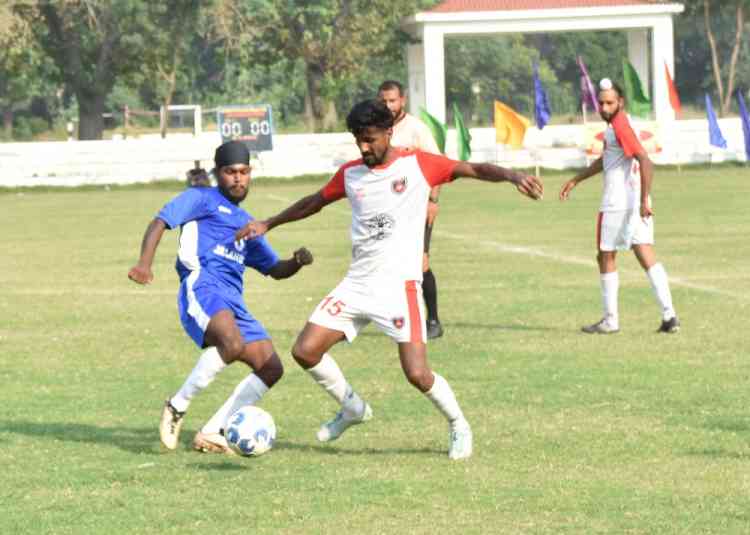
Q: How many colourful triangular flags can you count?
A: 9